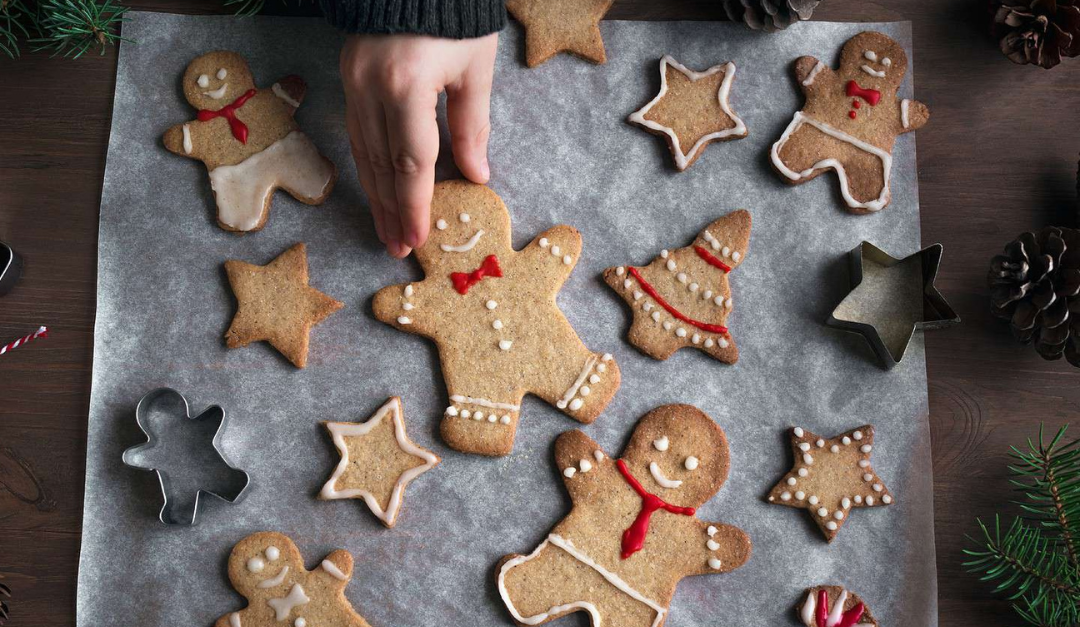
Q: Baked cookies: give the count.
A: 12